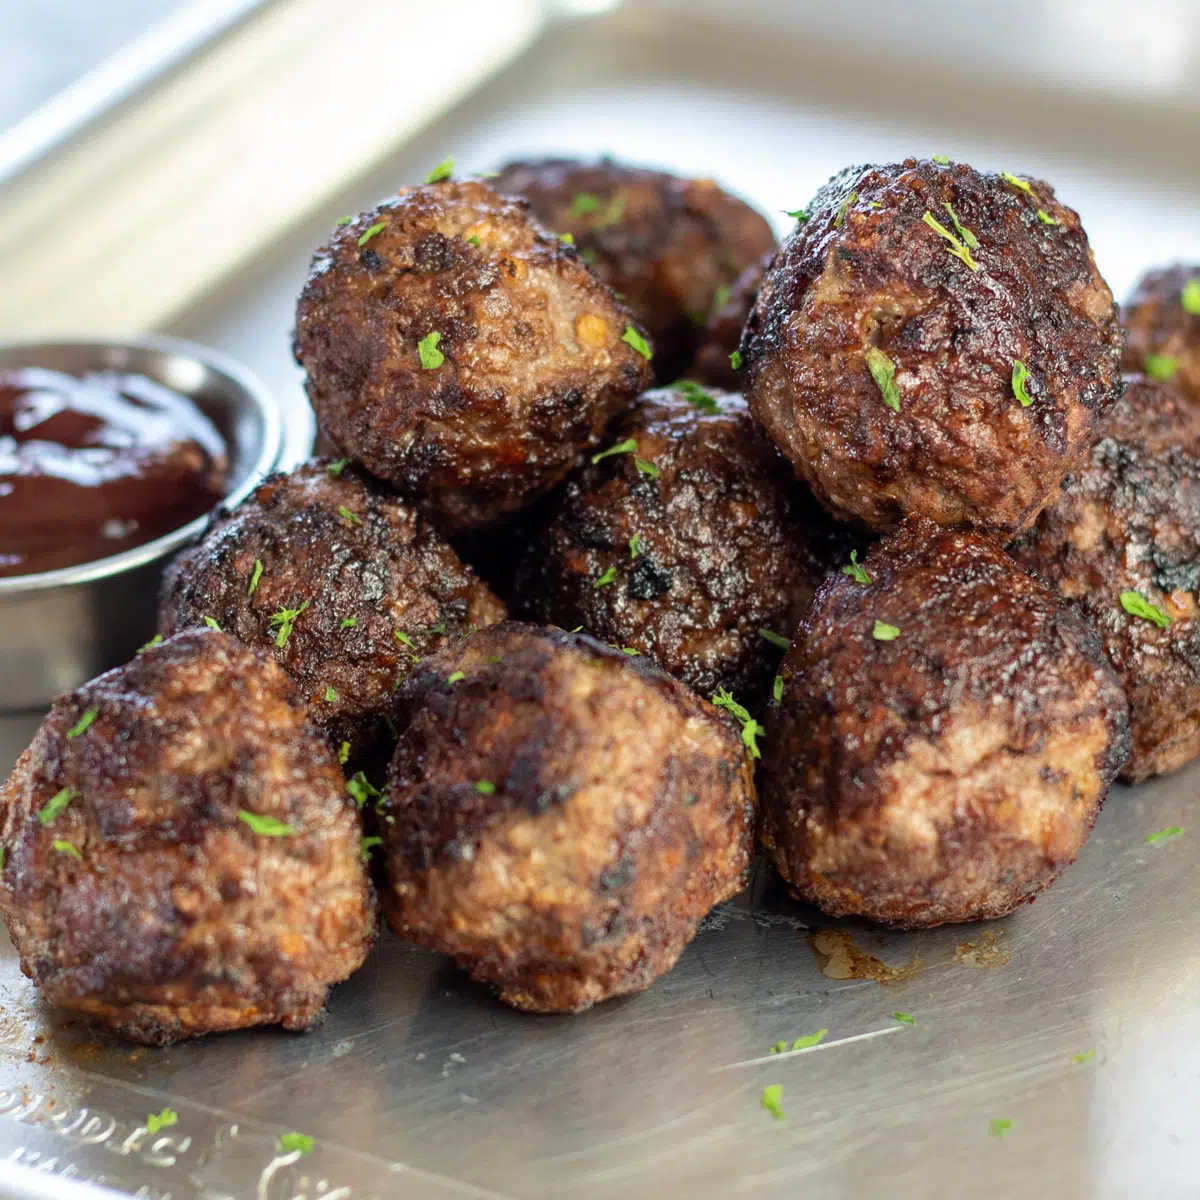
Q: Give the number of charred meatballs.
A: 11